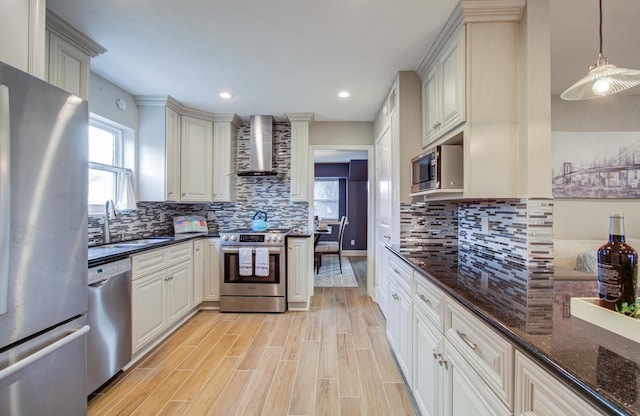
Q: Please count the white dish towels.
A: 2